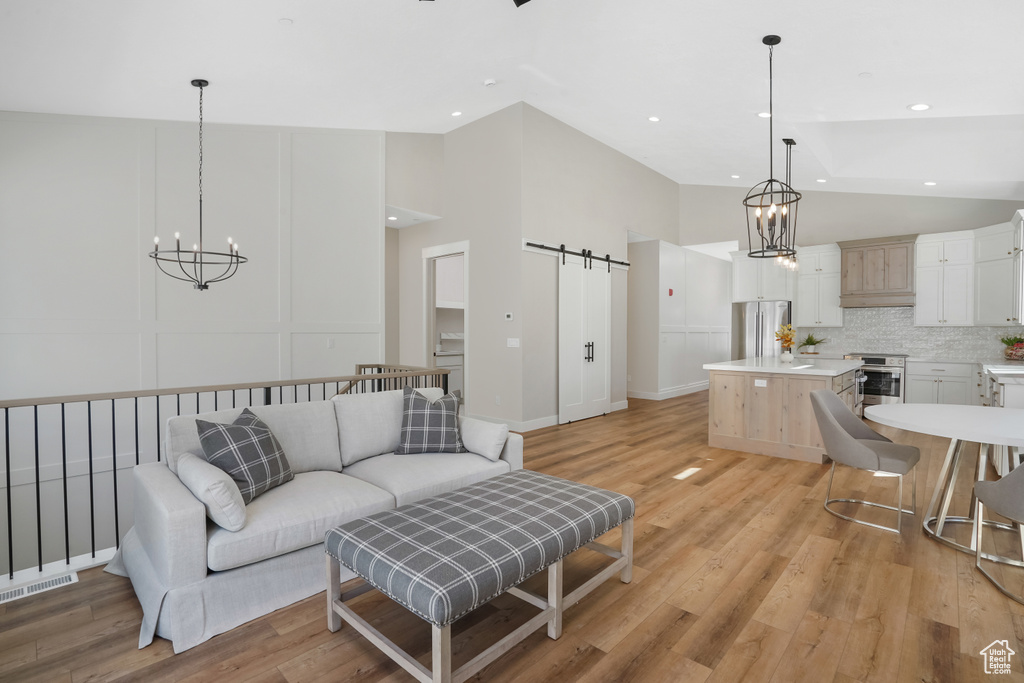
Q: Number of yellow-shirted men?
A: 0